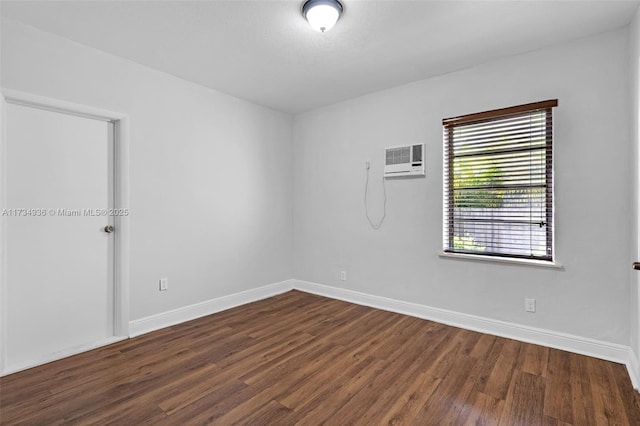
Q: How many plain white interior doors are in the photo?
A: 1